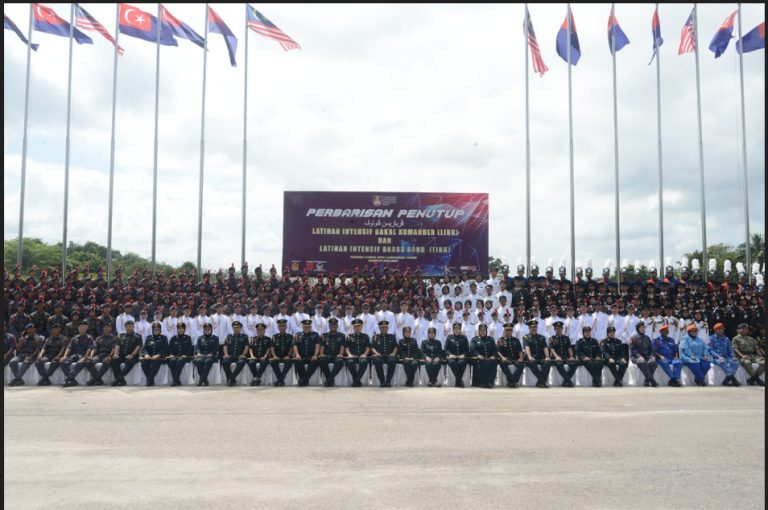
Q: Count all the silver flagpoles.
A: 12